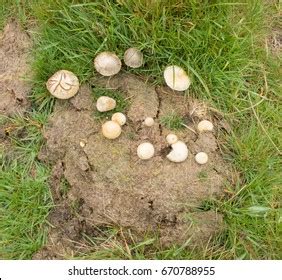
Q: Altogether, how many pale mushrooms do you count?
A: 13